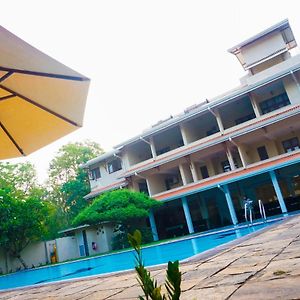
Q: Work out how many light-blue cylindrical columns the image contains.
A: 4